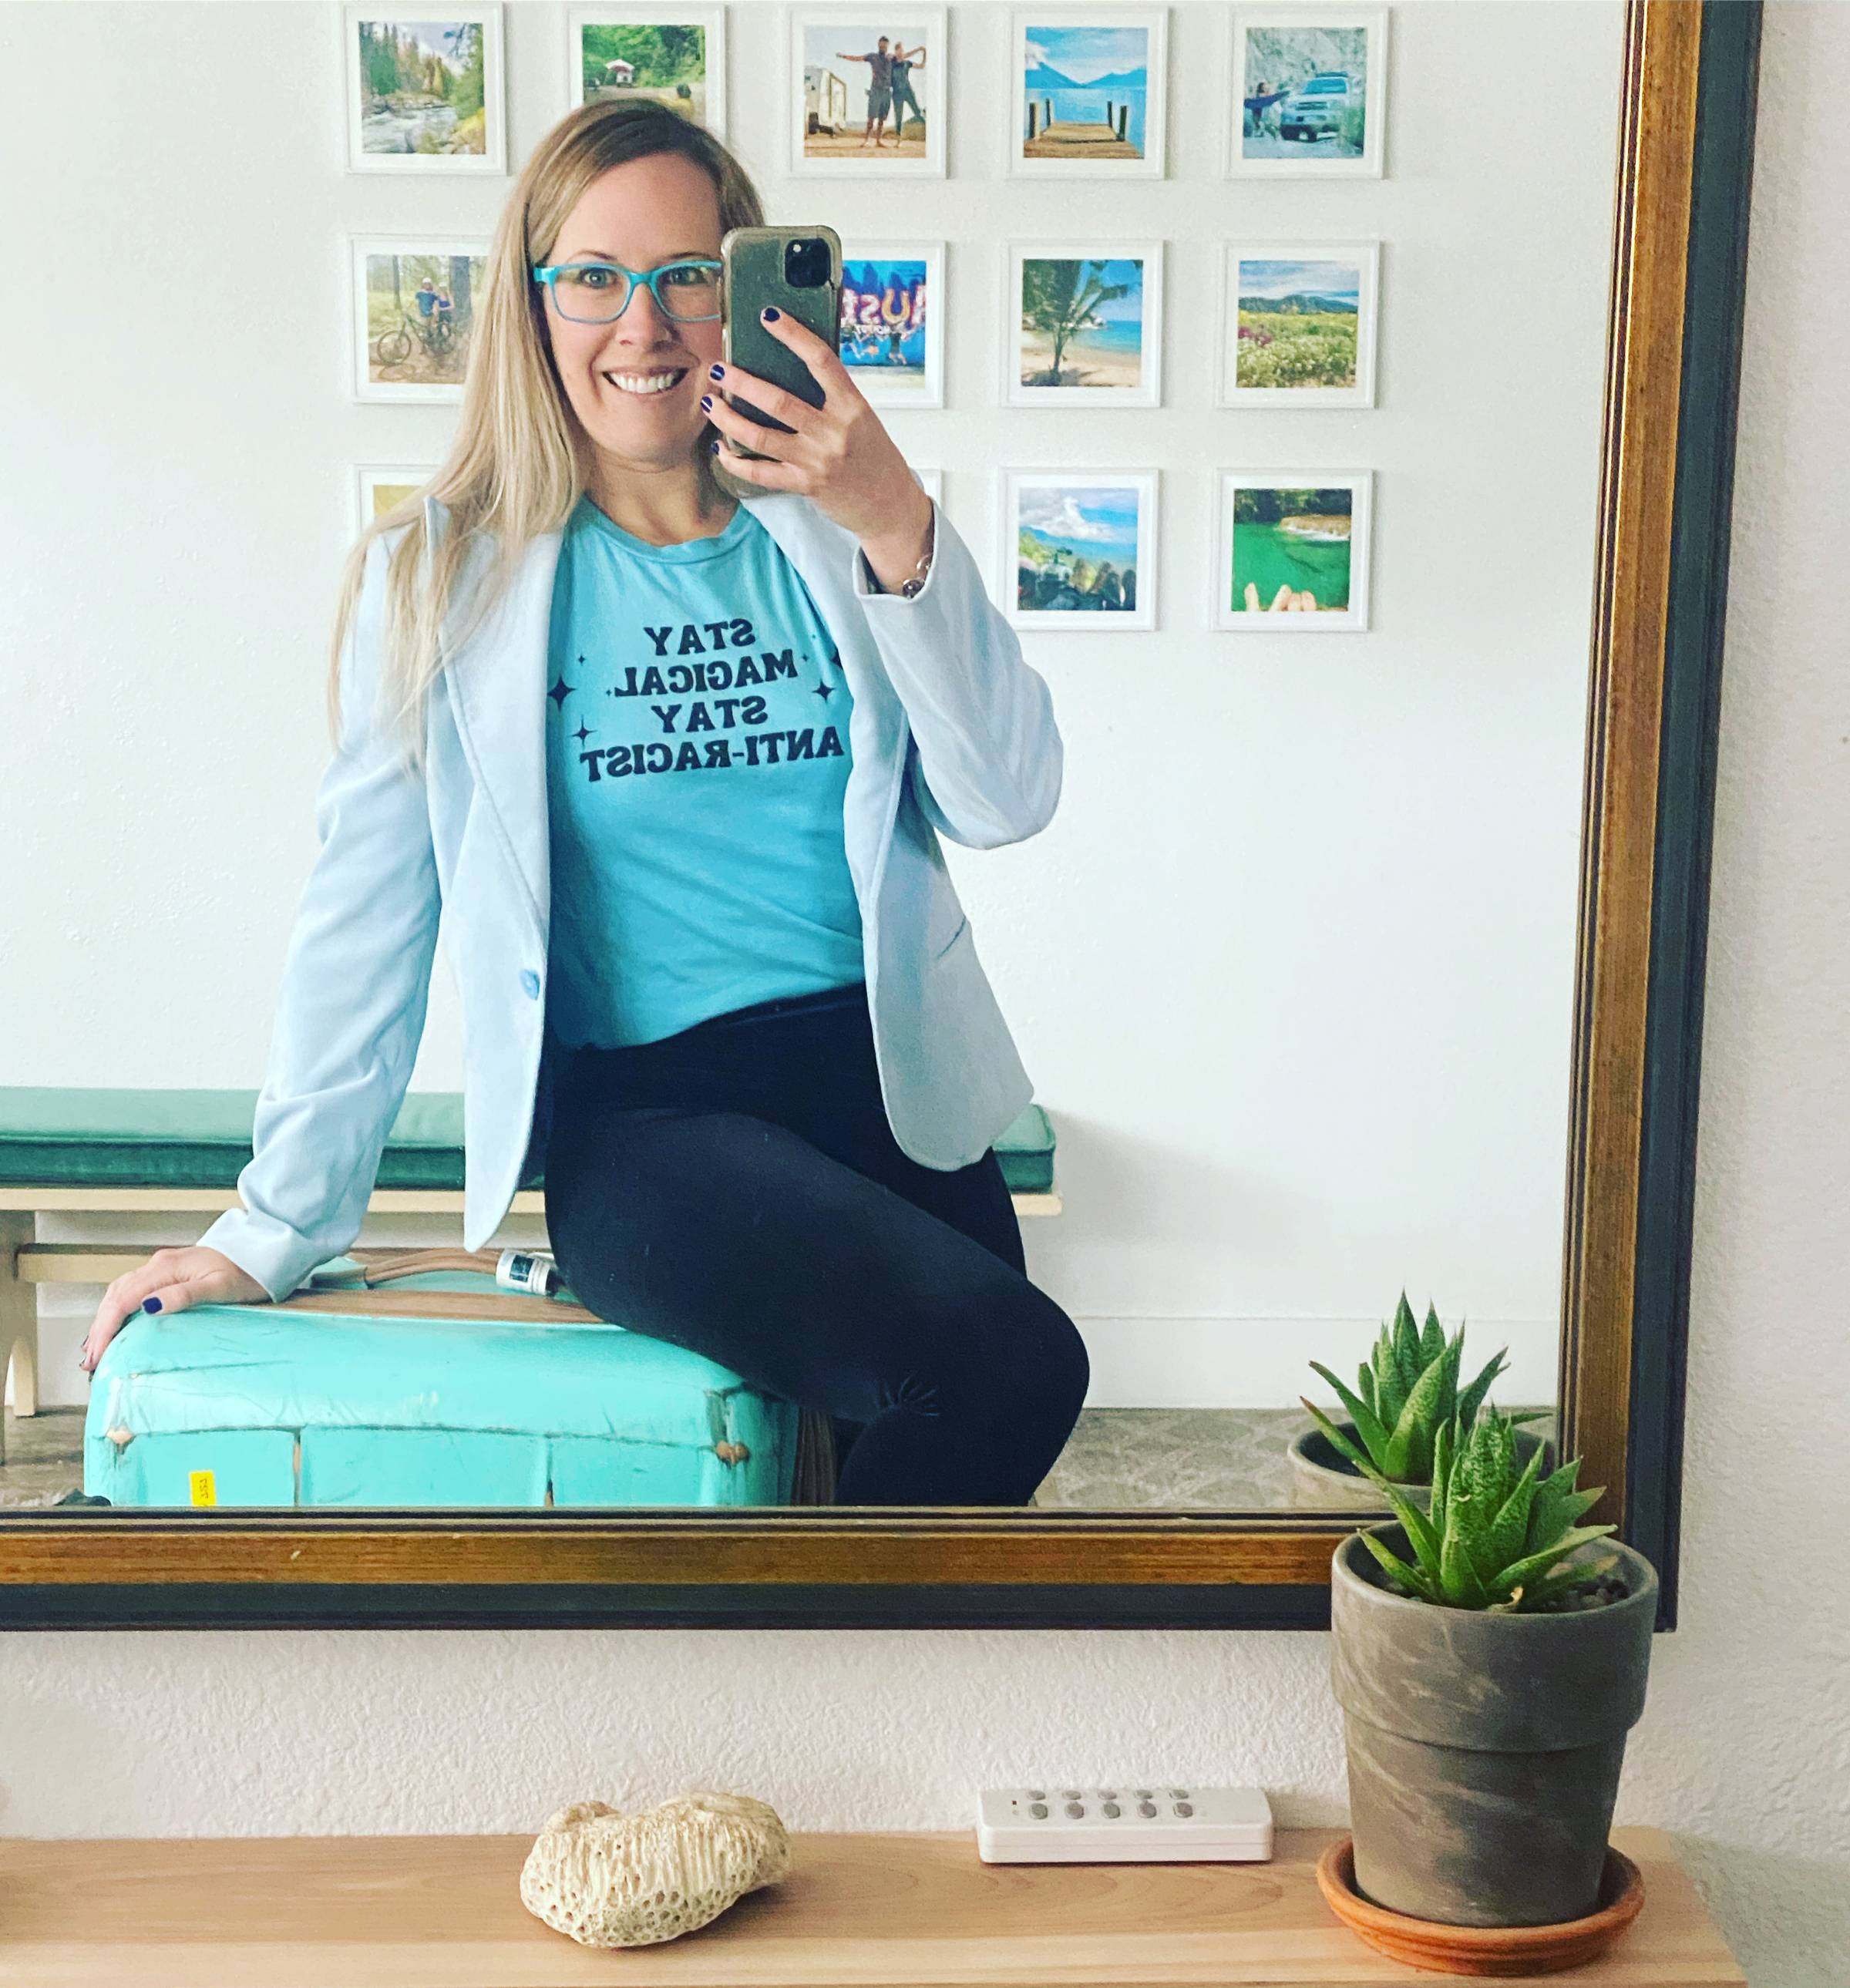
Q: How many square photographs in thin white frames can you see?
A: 13